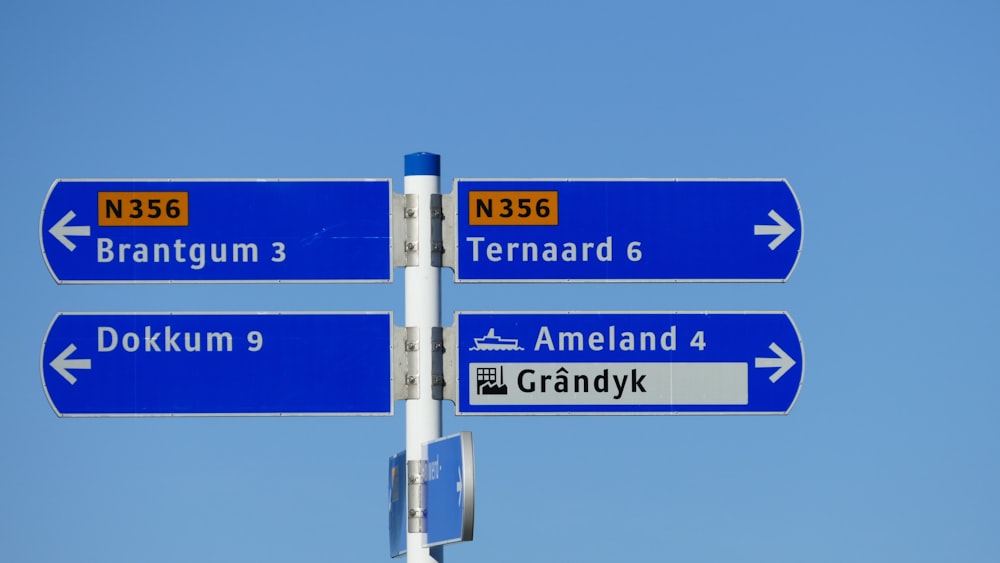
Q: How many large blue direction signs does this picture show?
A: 4